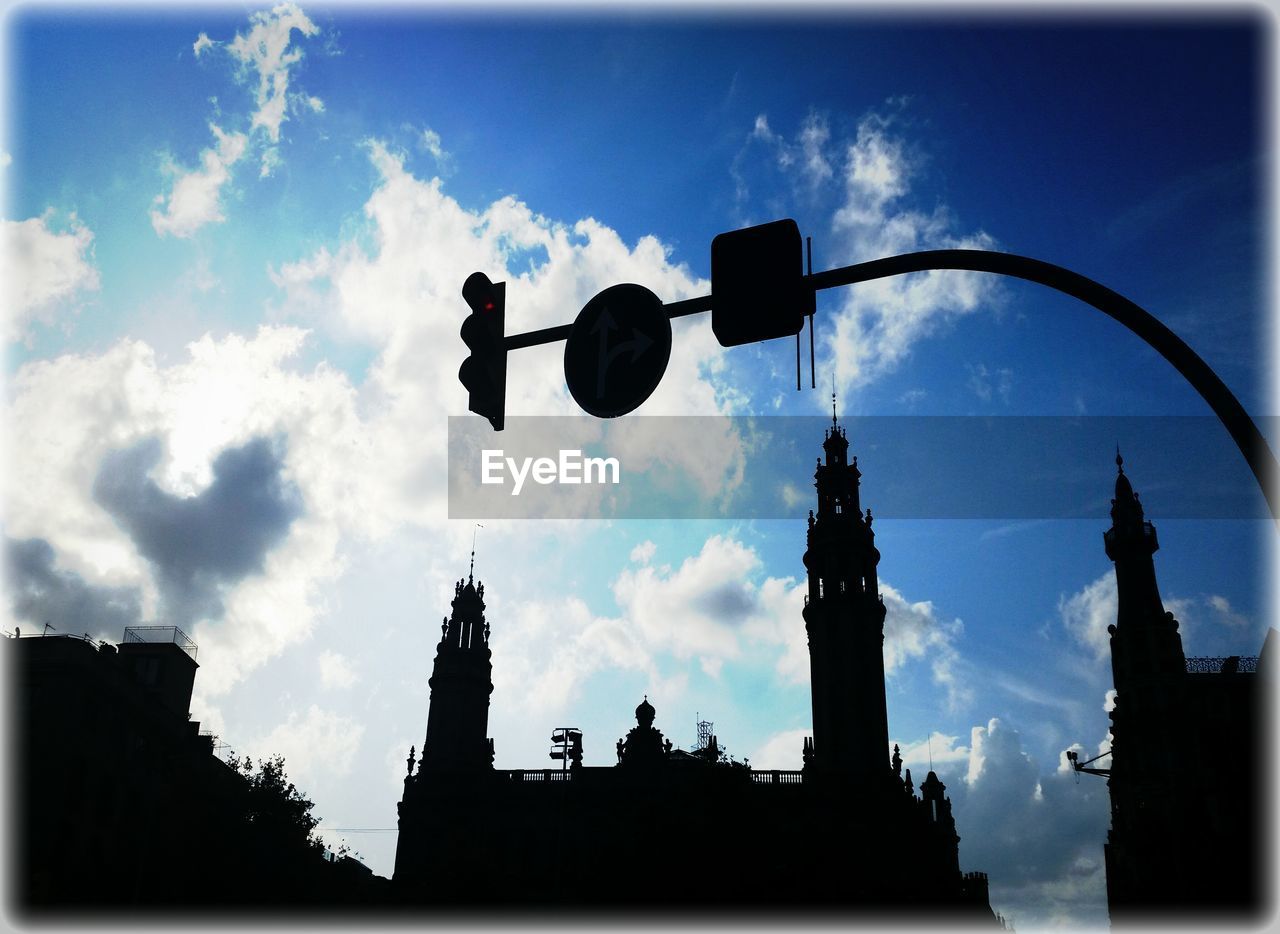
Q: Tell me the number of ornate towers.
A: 3